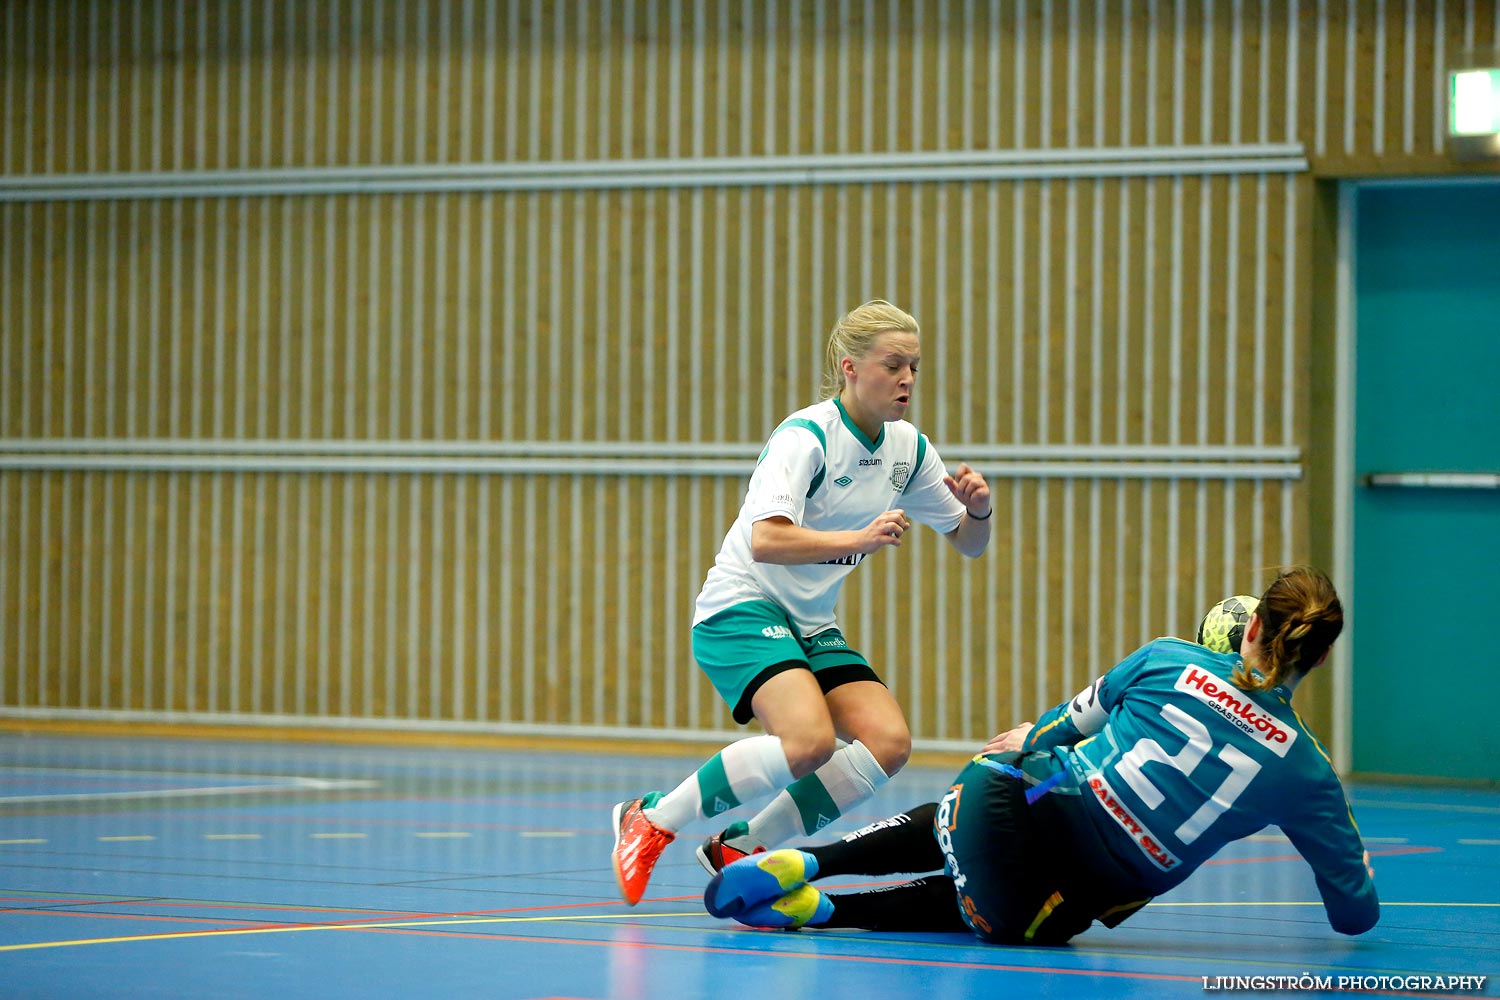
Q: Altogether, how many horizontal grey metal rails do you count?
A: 4